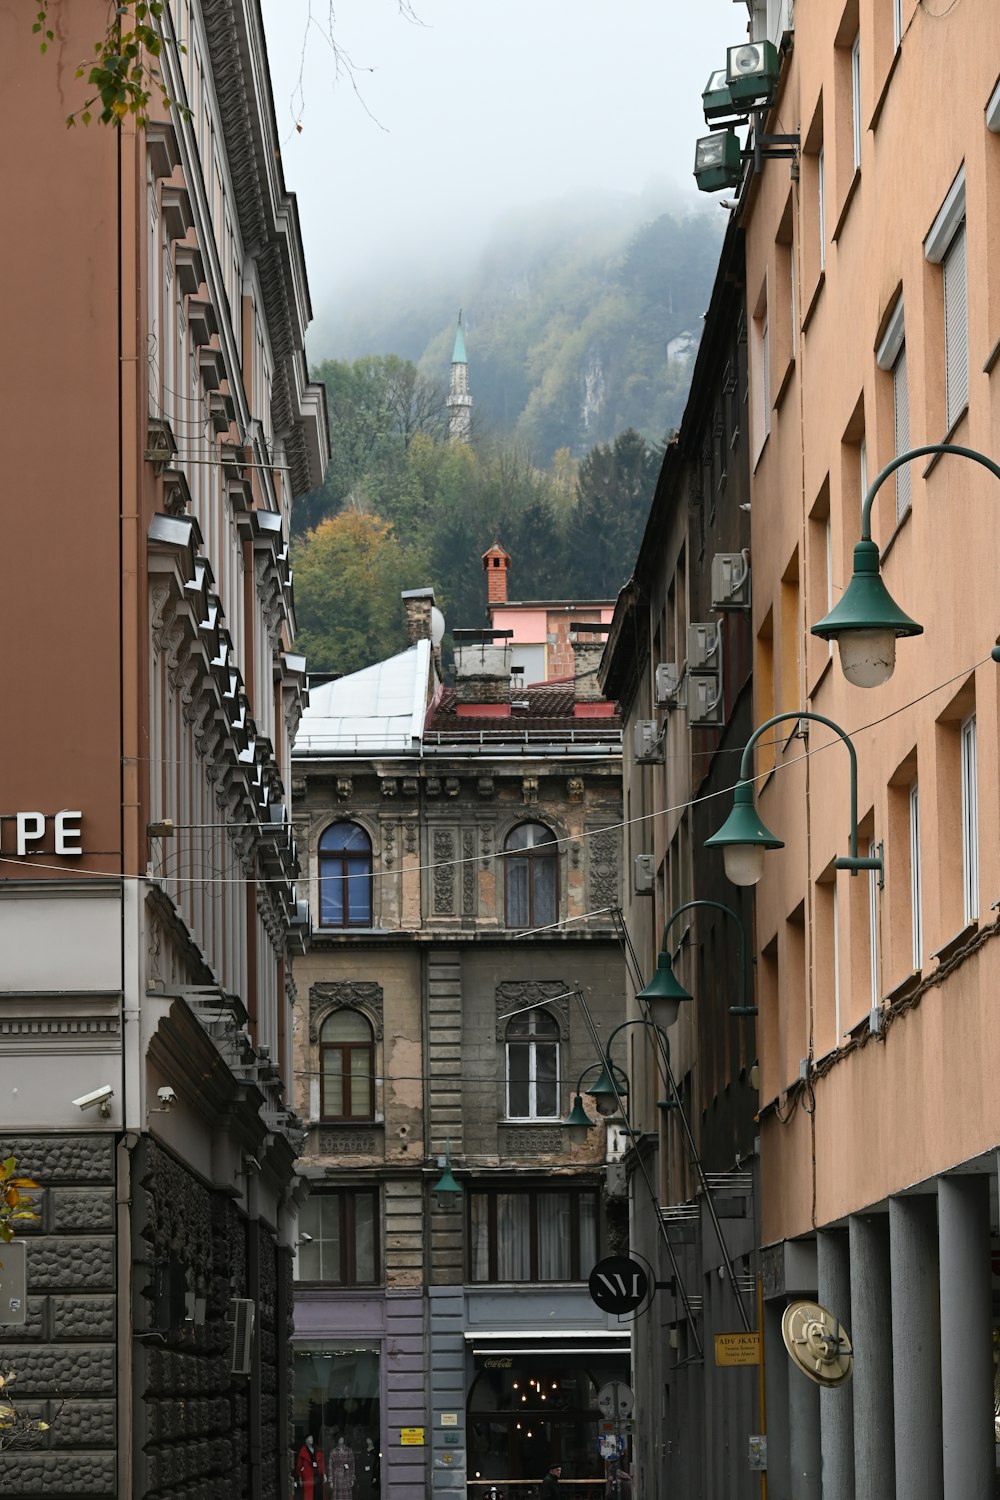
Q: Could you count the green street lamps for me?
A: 6